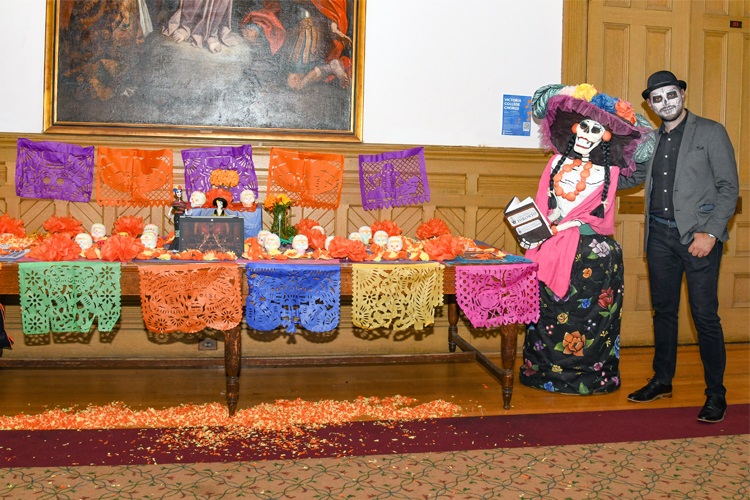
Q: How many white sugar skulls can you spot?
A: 15